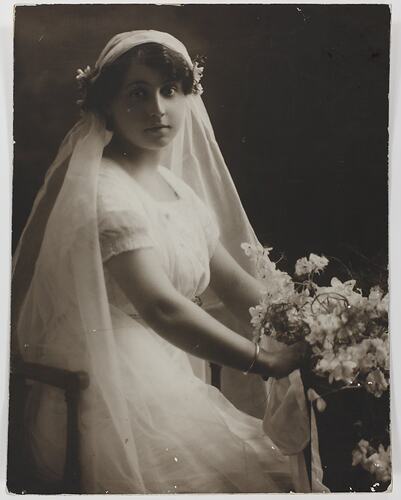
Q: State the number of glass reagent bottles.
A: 0